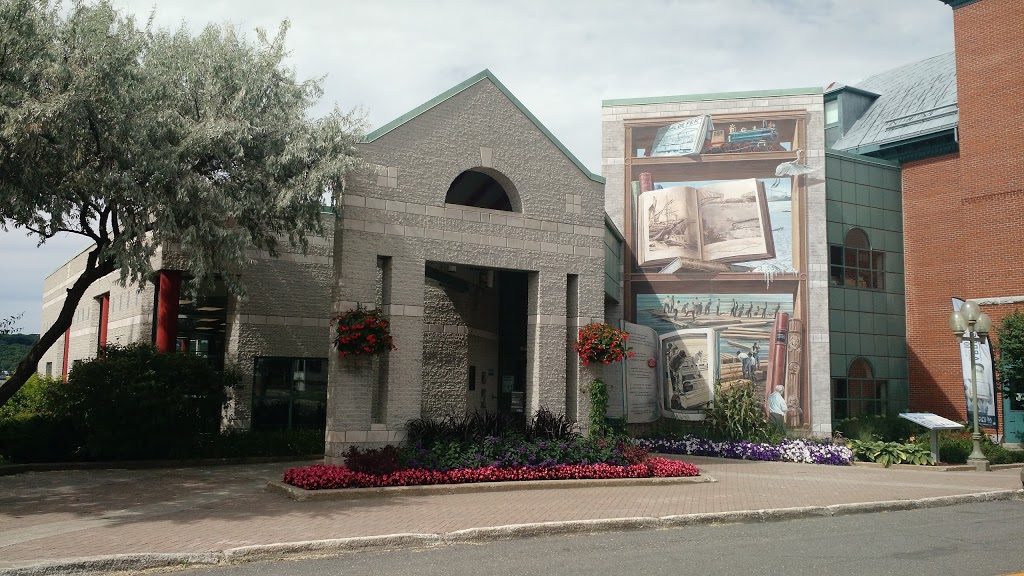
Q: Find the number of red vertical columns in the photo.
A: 3